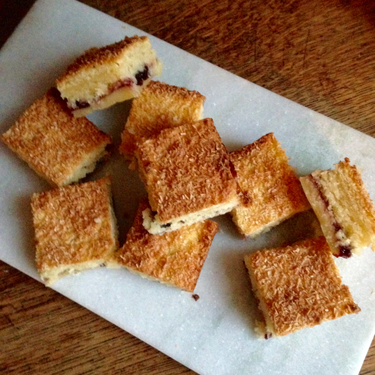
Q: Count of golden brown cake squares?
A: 9